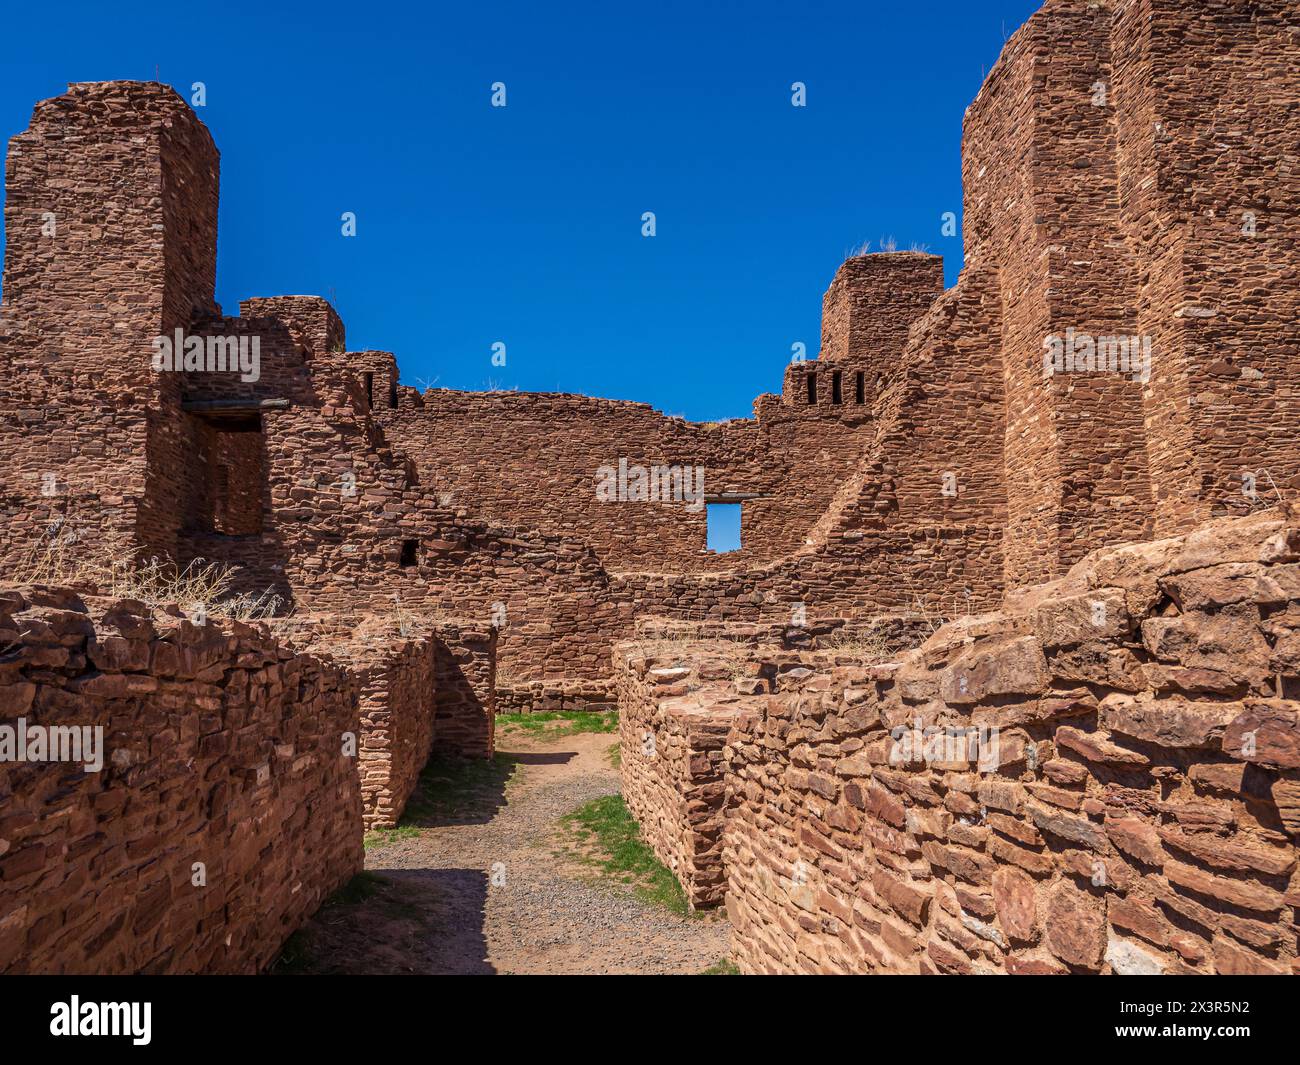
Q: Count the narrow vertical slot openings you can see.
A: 5